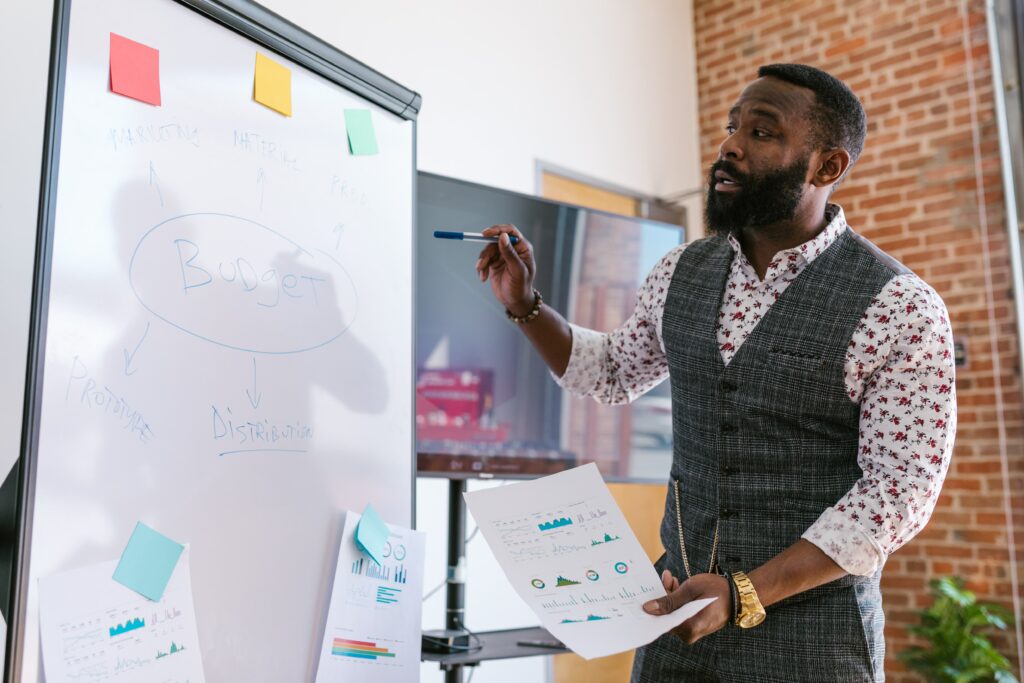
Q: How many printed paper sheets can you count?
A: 3